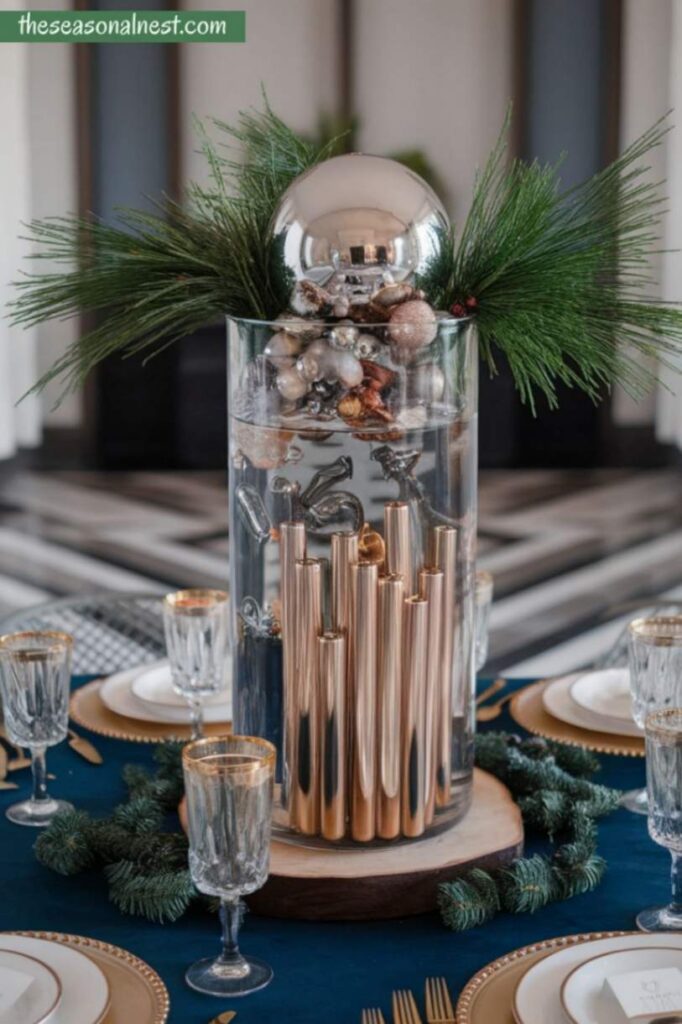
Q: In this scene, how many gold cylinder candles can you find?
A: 10